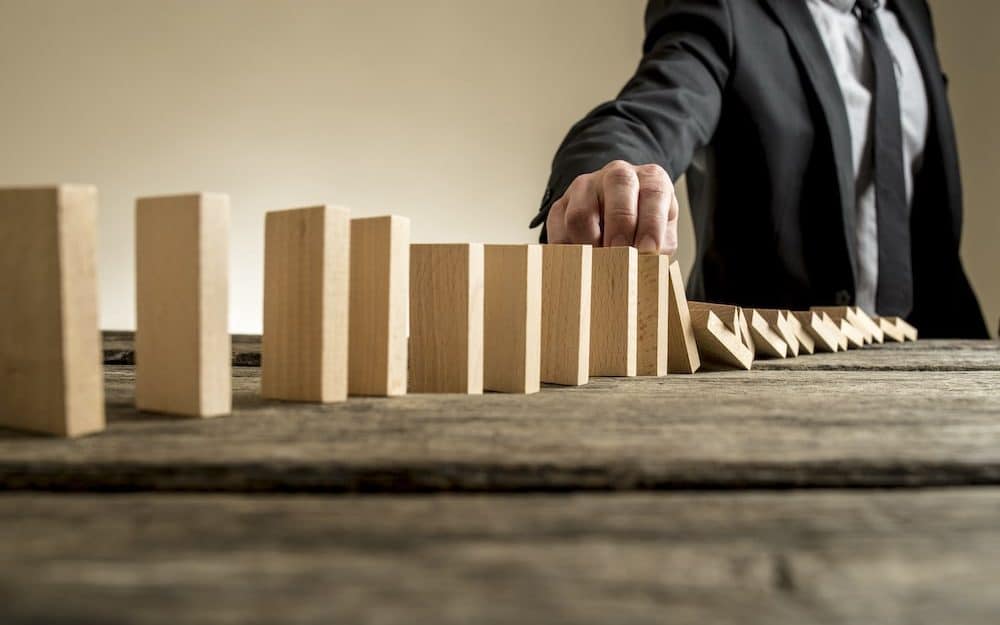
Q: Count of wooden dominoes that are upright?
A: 9